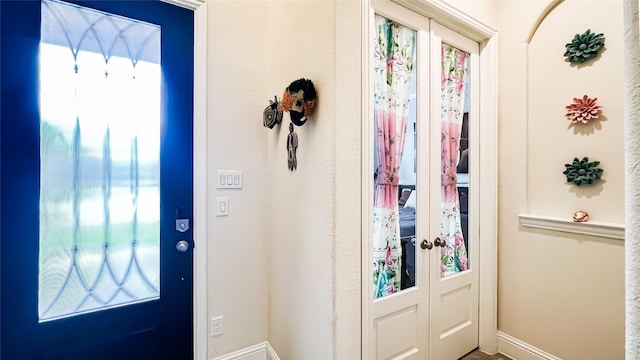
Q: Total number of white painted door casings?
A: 2